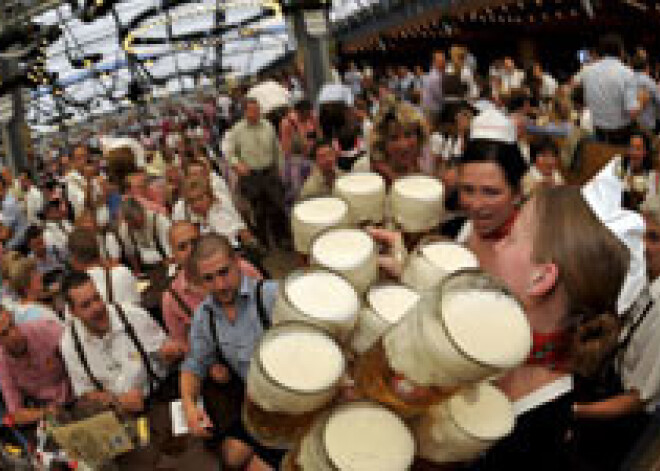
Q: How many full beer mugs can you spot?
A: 11